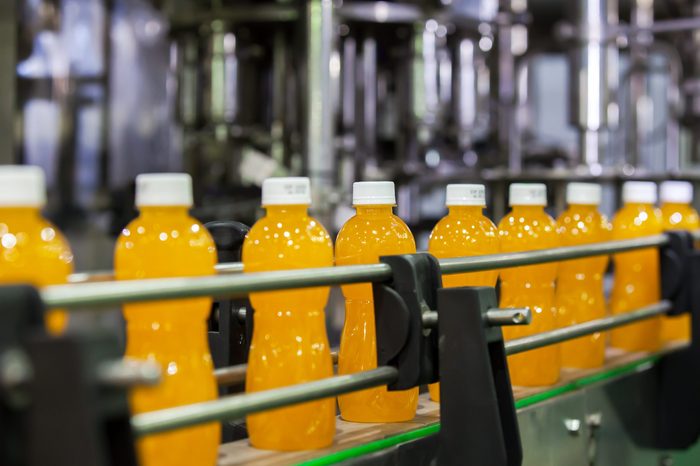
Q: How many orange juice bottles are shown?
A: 9